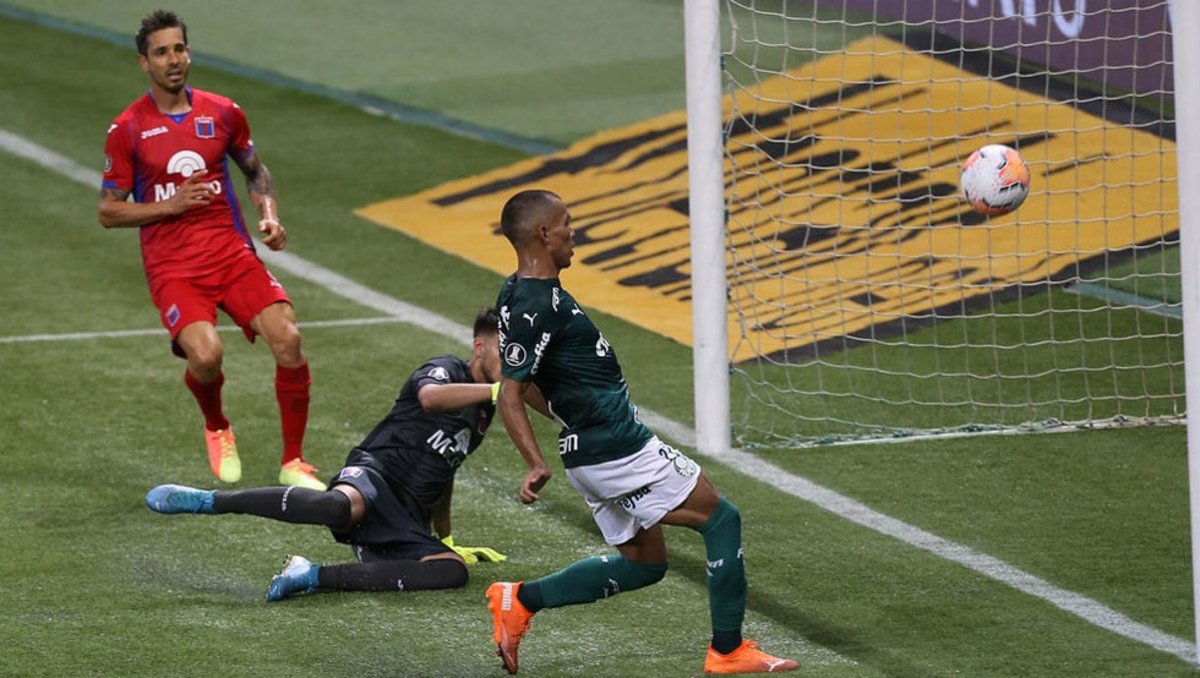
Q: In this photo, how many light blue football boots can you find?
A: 2